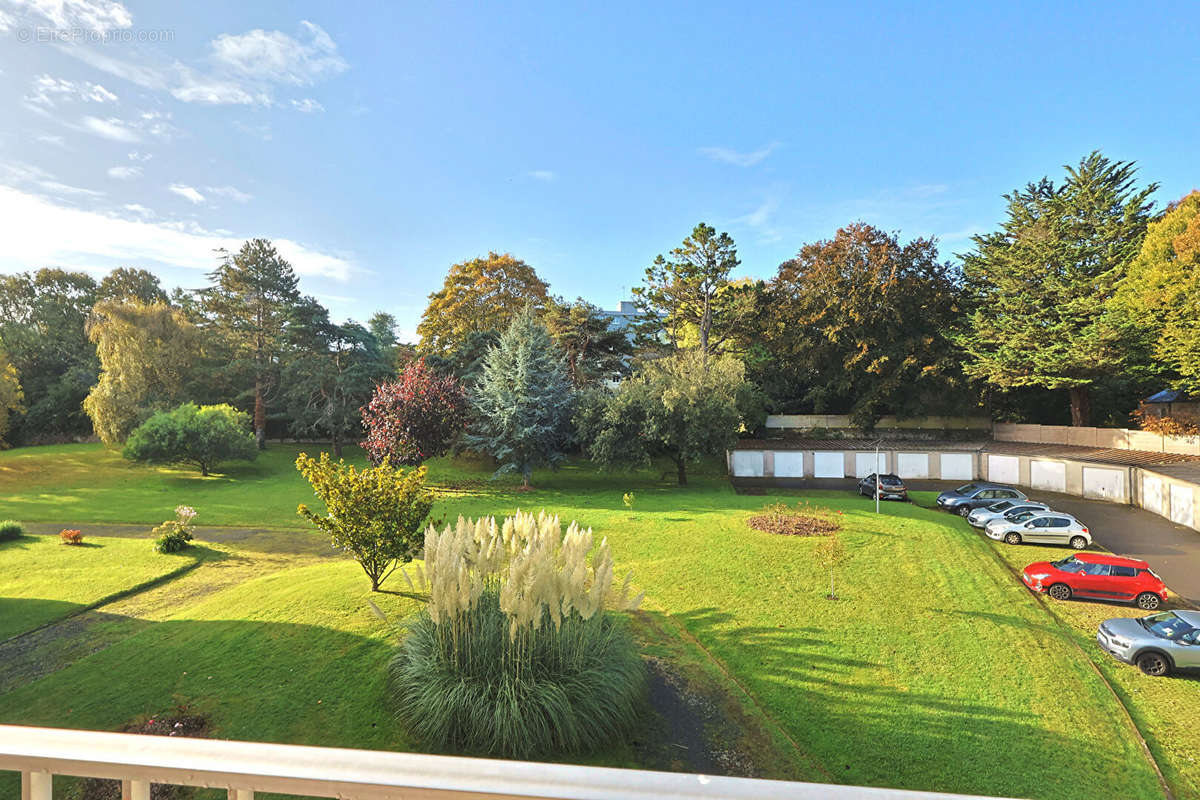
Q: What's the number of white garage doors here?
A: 11